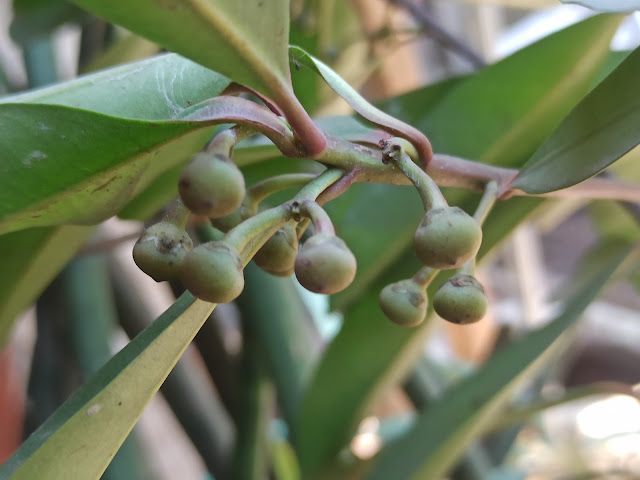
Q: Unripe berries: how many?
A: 9